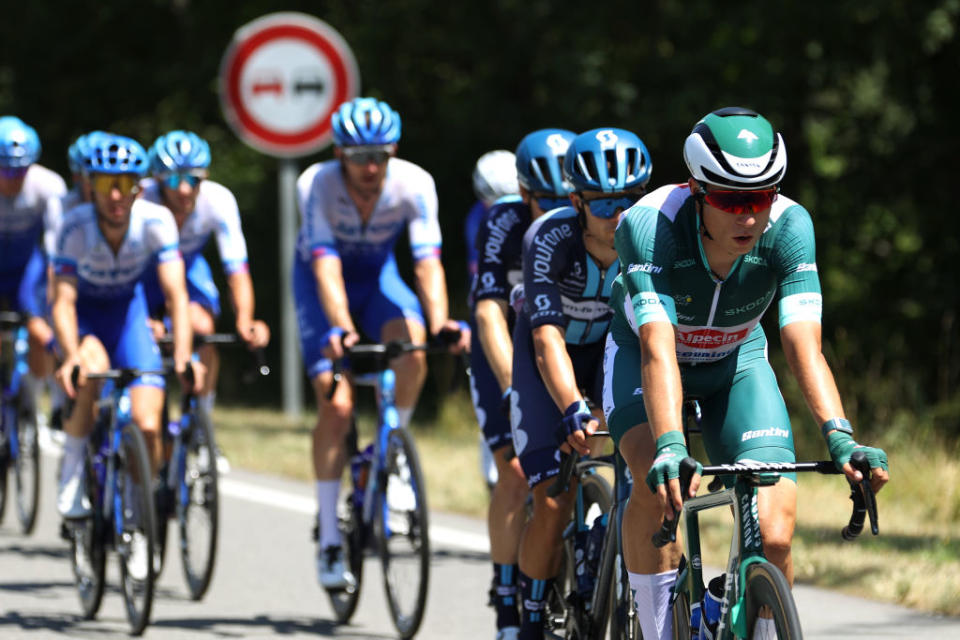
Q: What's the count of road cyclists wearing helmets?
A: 9